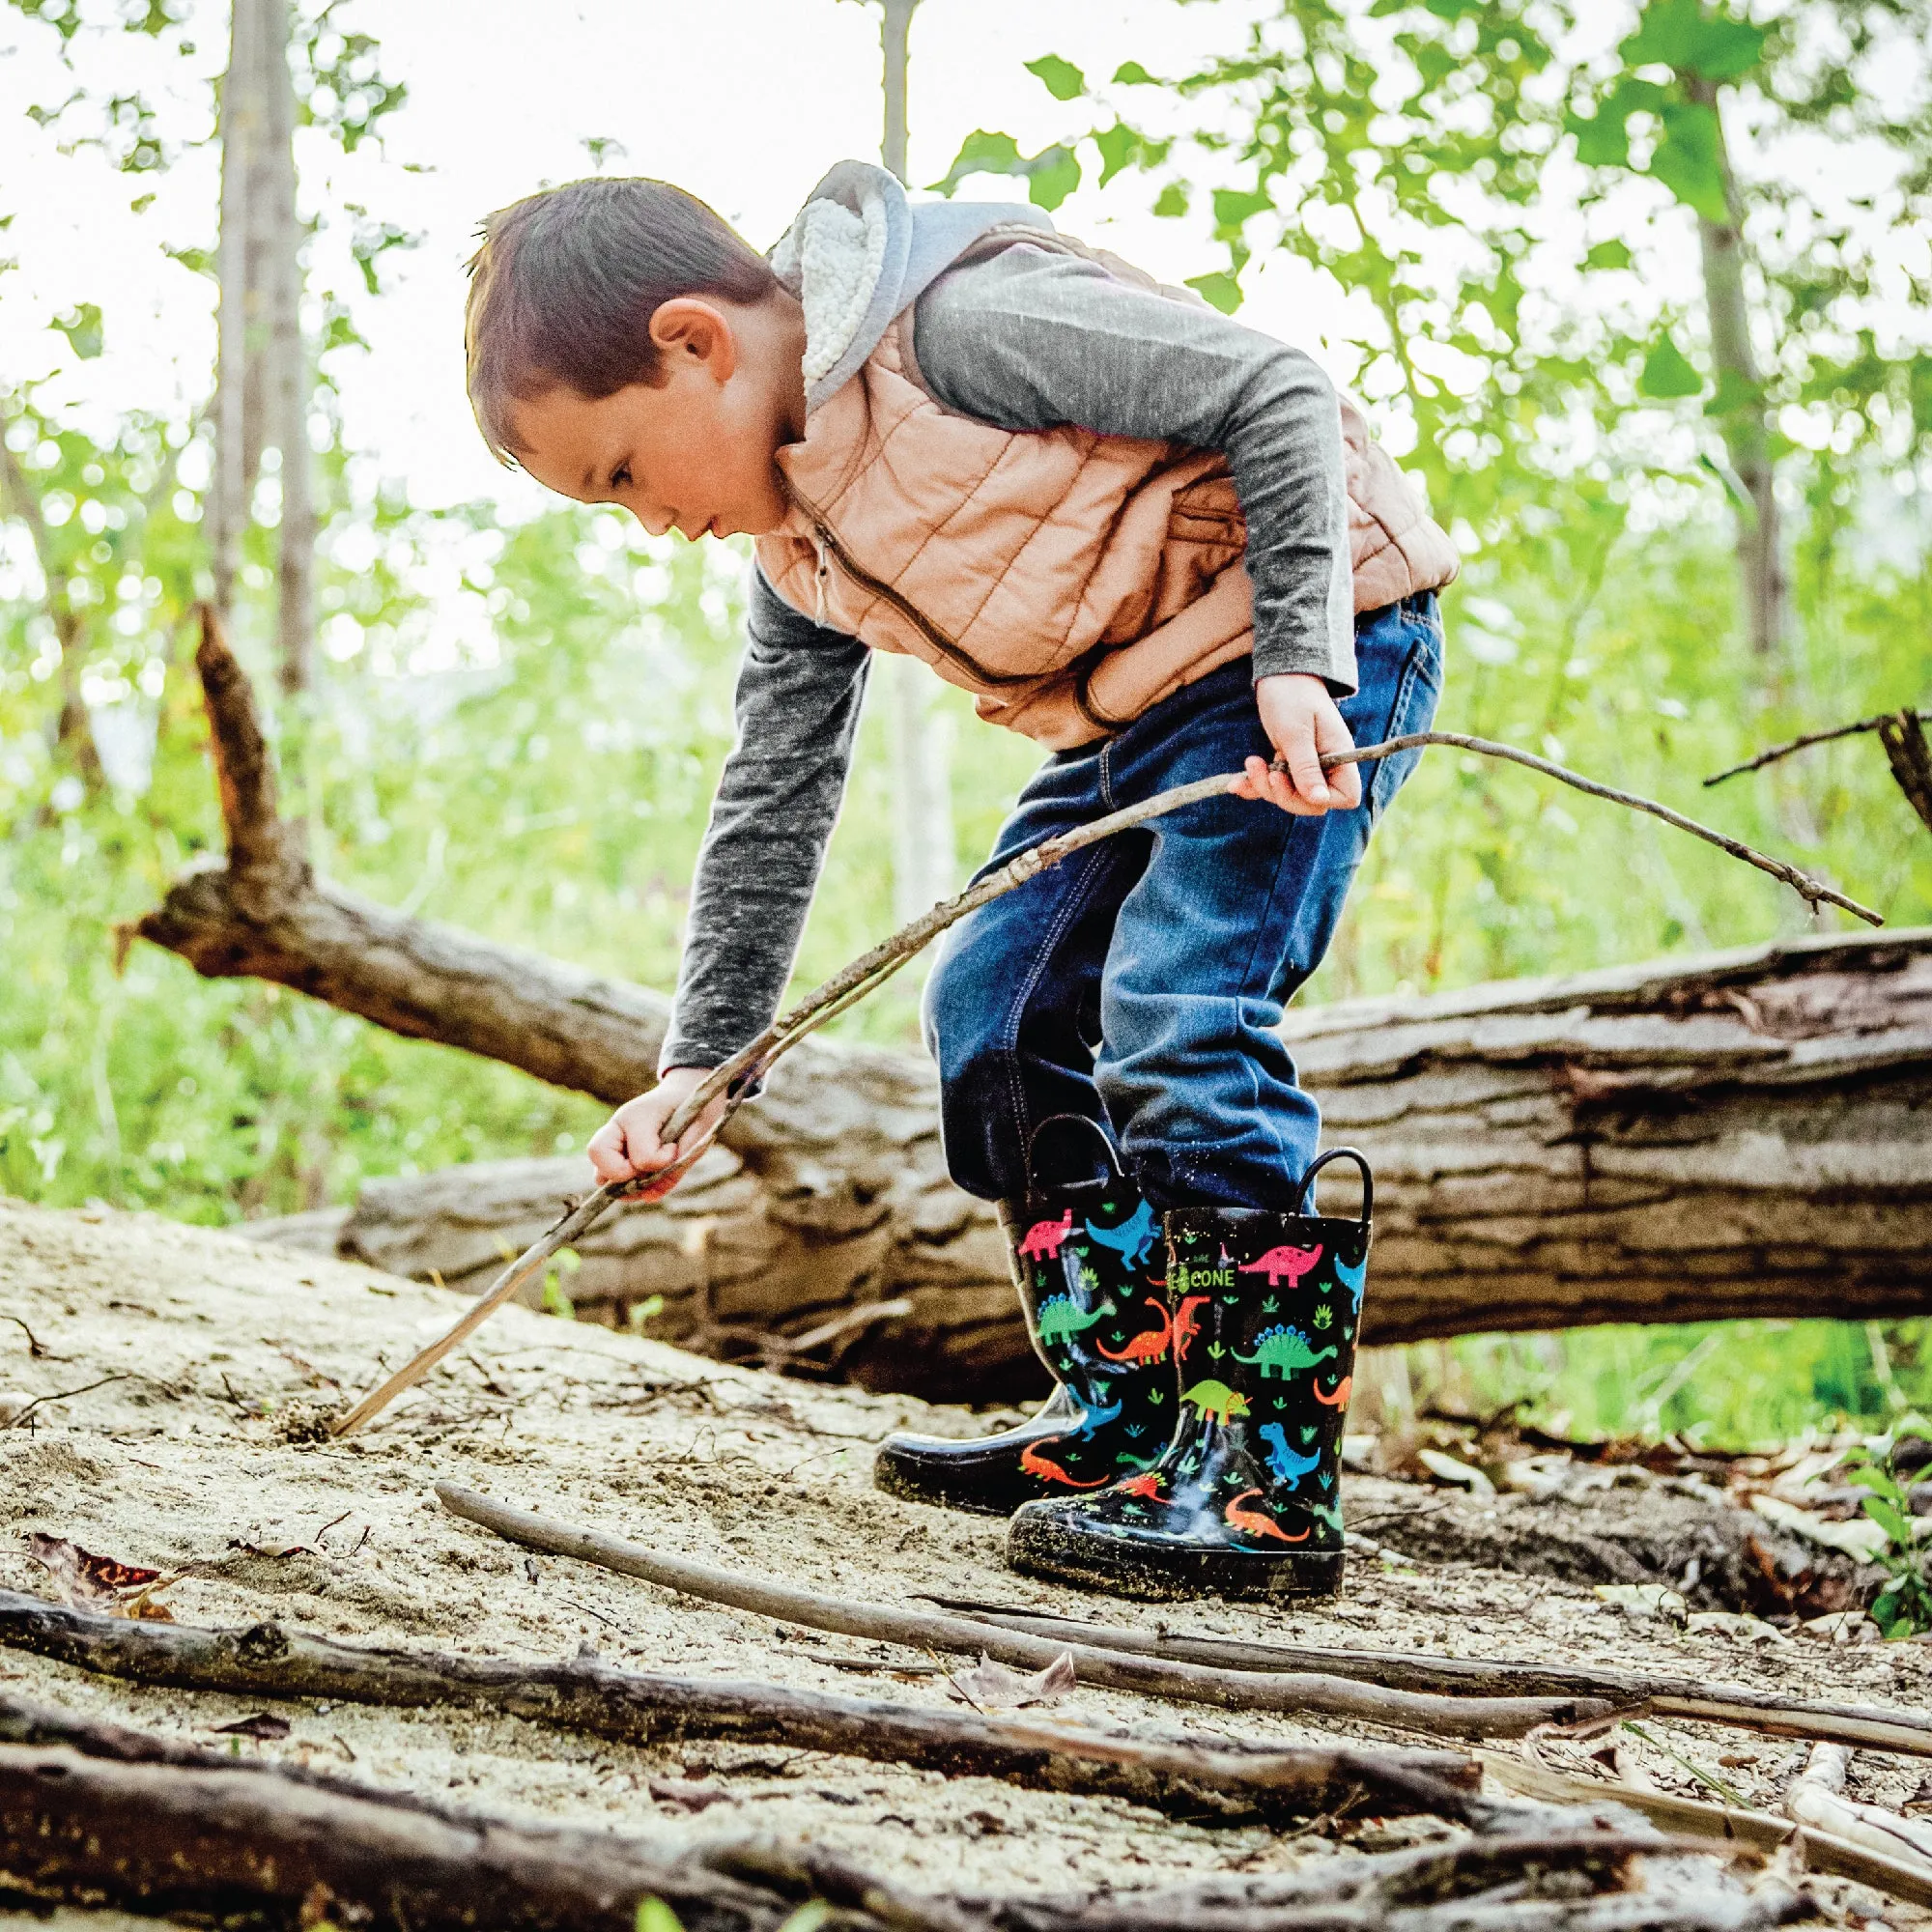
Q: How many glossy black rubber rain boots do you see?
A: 2